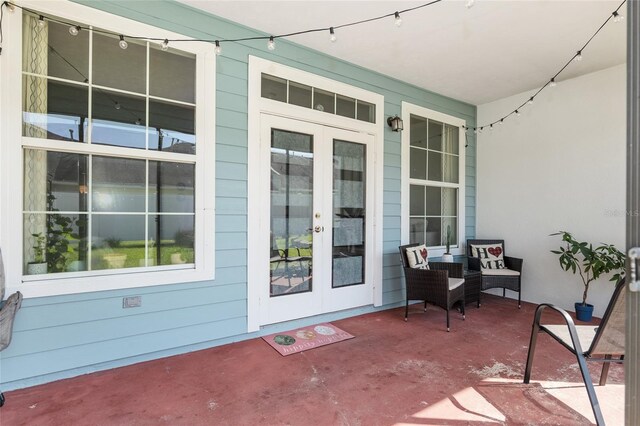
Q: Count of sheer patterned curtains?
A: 2